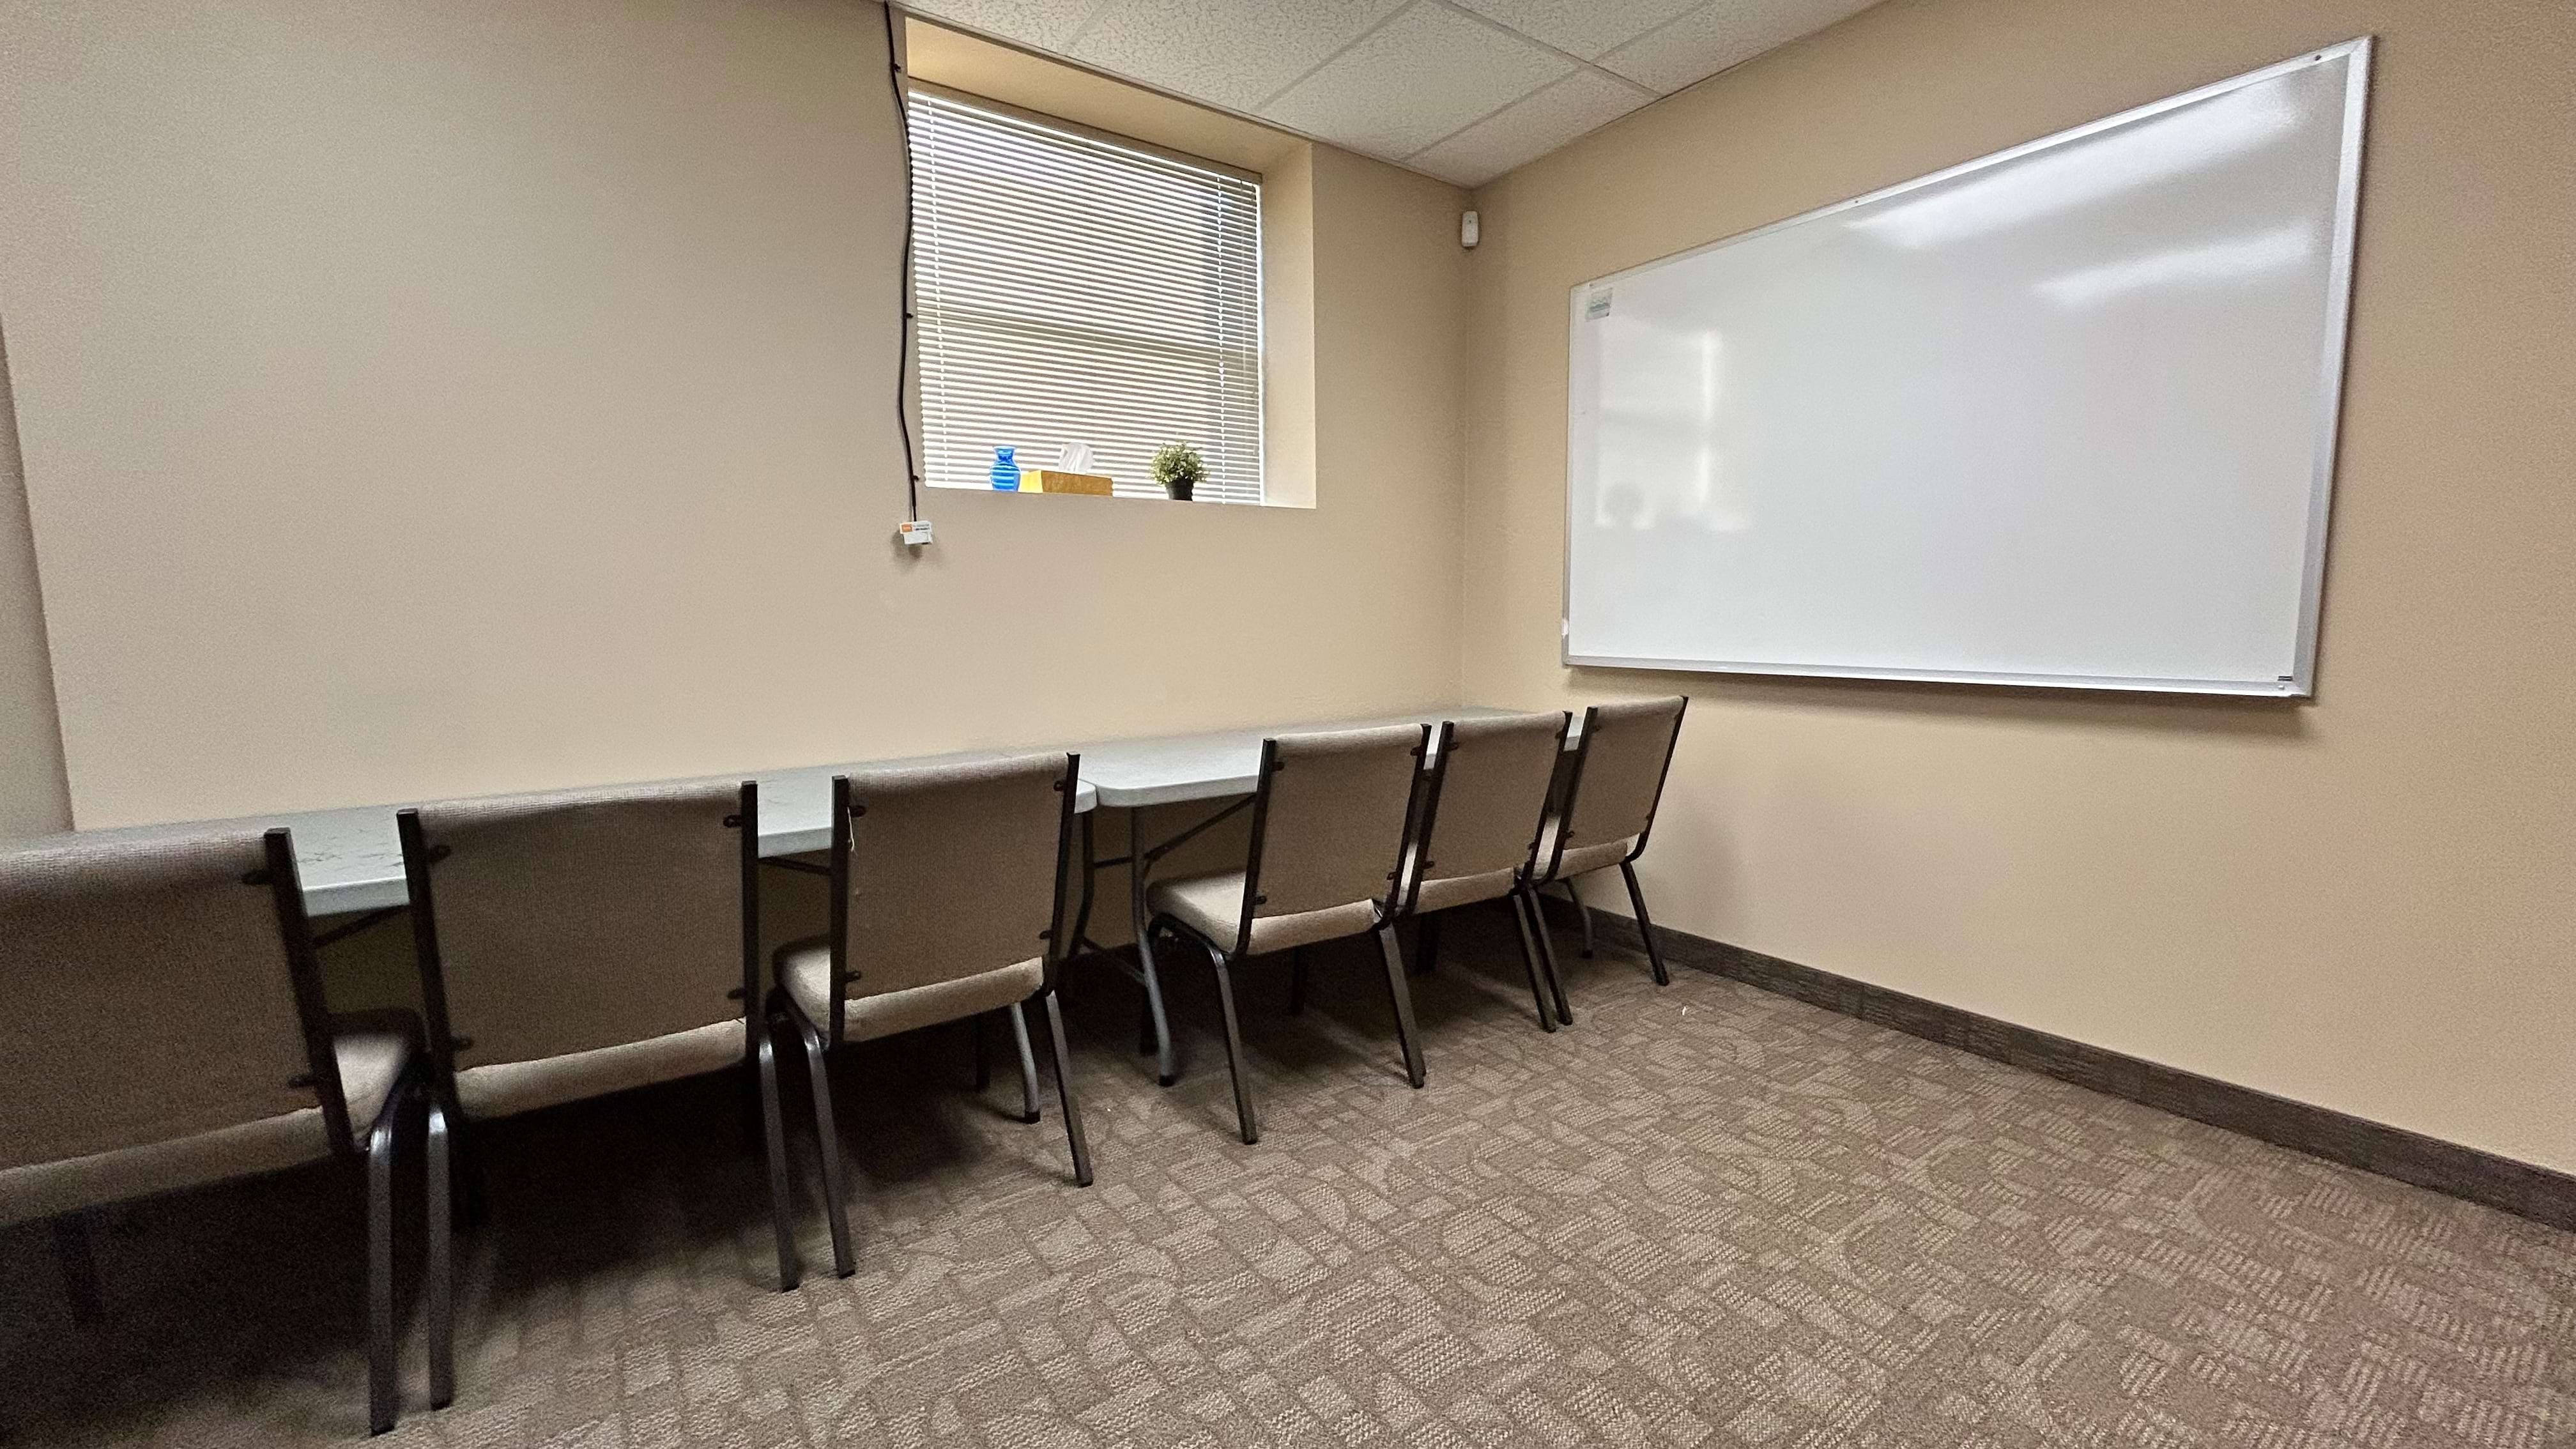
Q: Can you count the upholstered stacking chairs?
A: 6